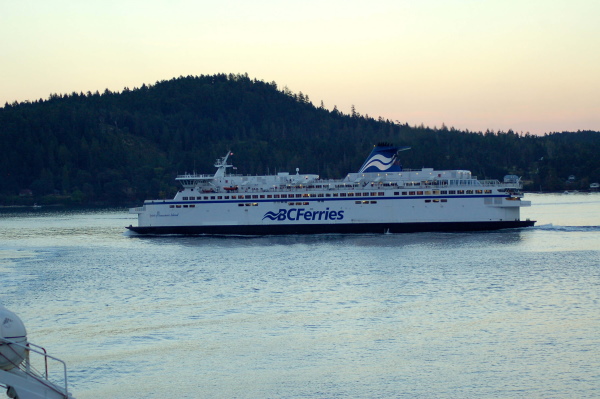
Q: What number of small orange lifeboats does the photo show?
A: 2